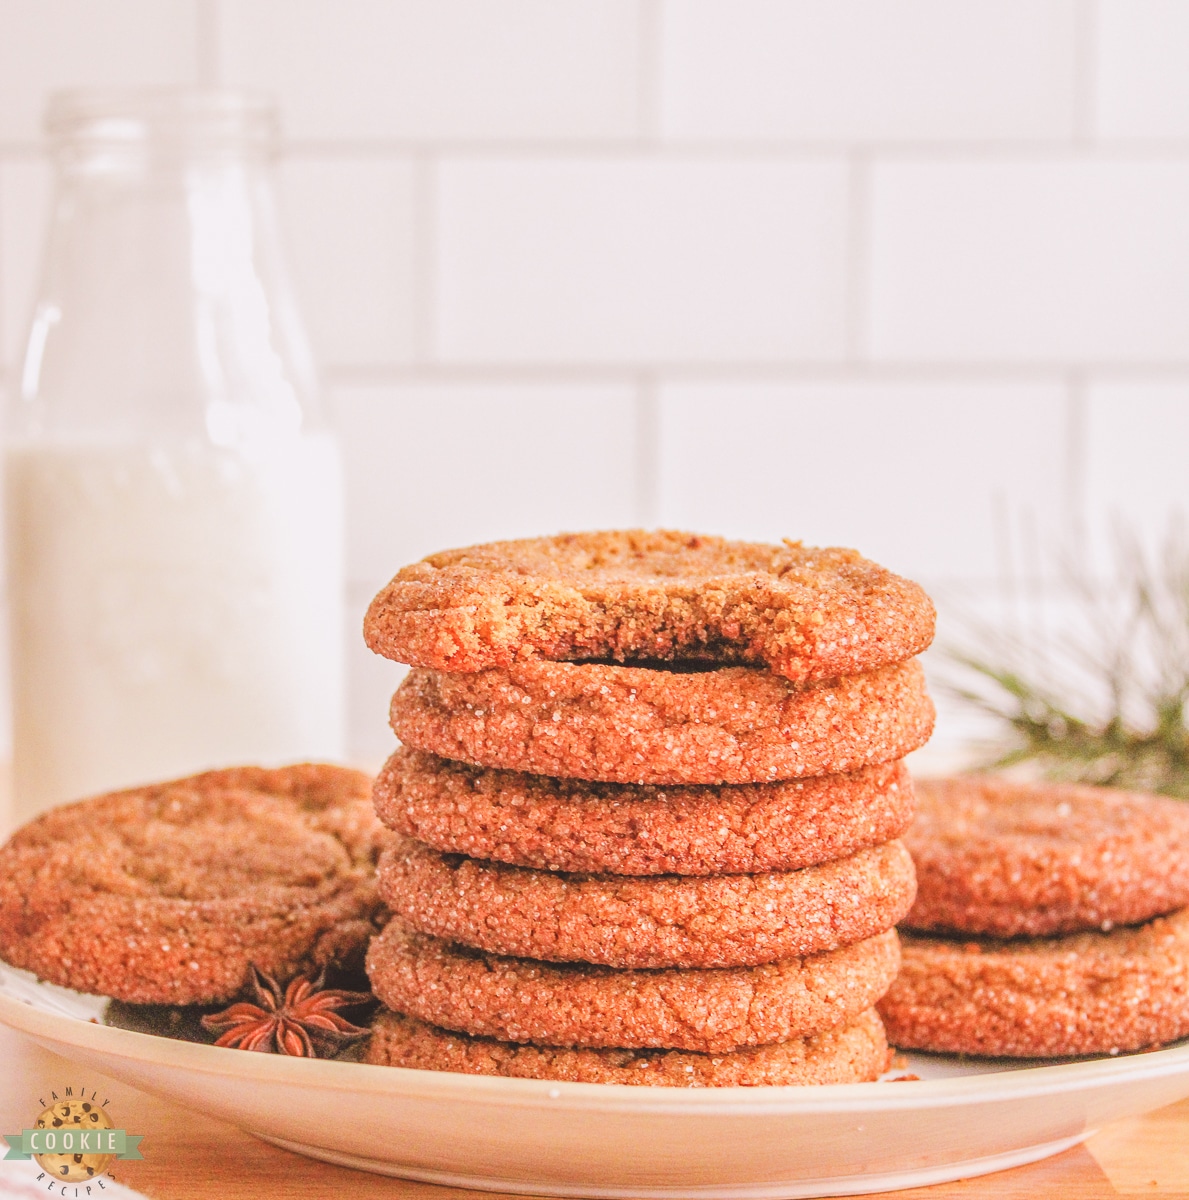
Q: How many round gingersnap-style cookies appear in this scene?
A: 9